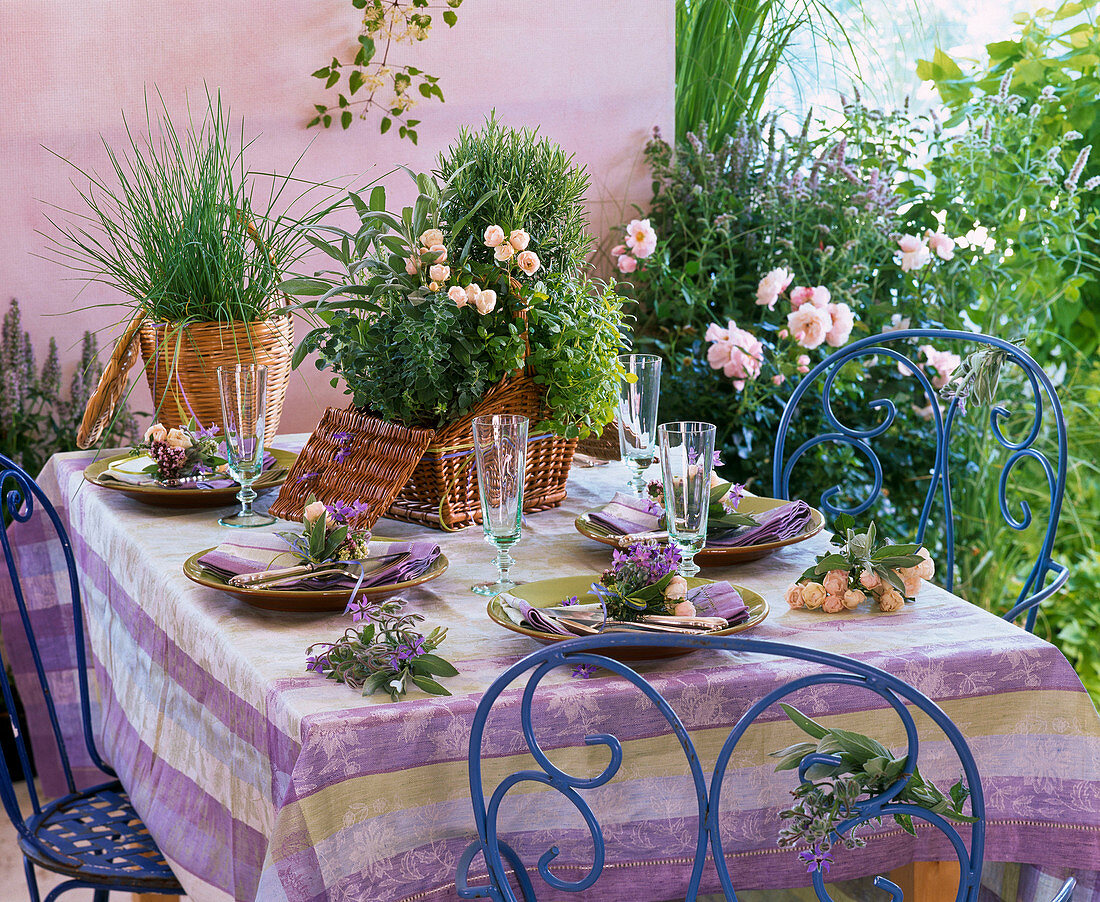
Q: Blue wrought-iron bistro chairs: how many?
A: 3